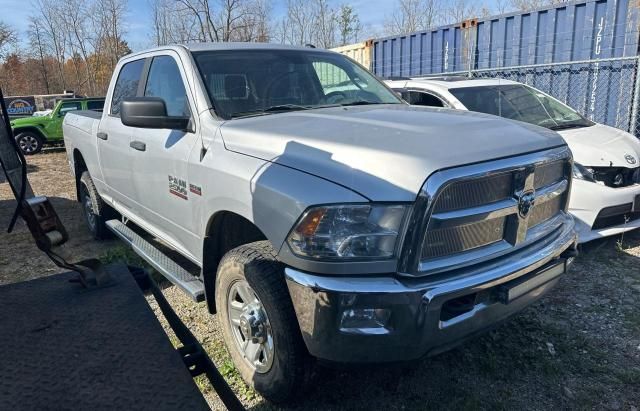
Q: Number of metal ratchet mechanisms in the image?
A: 1